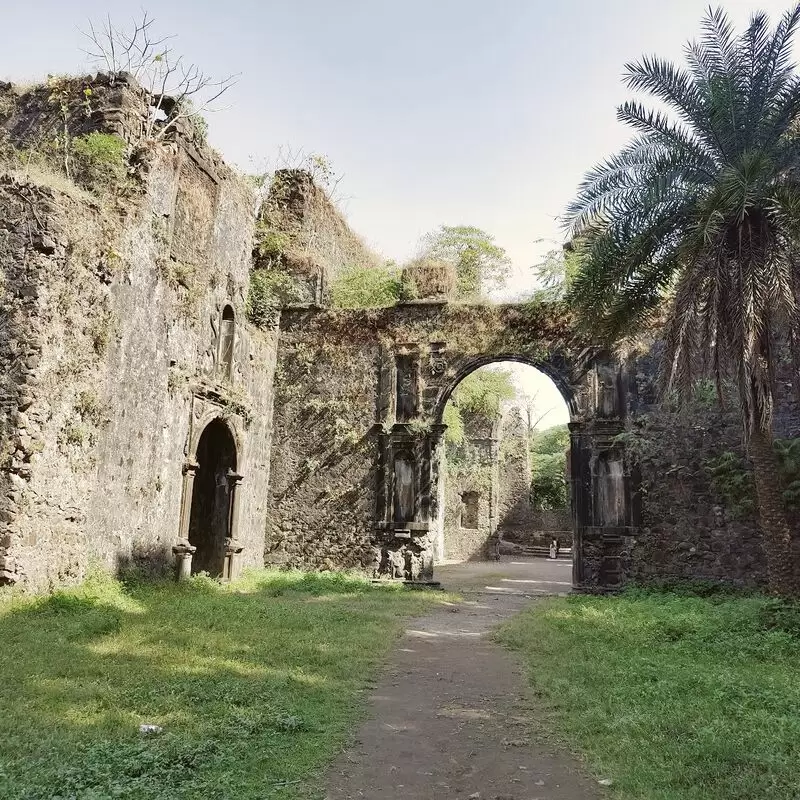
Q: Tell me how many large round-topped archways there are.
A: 2